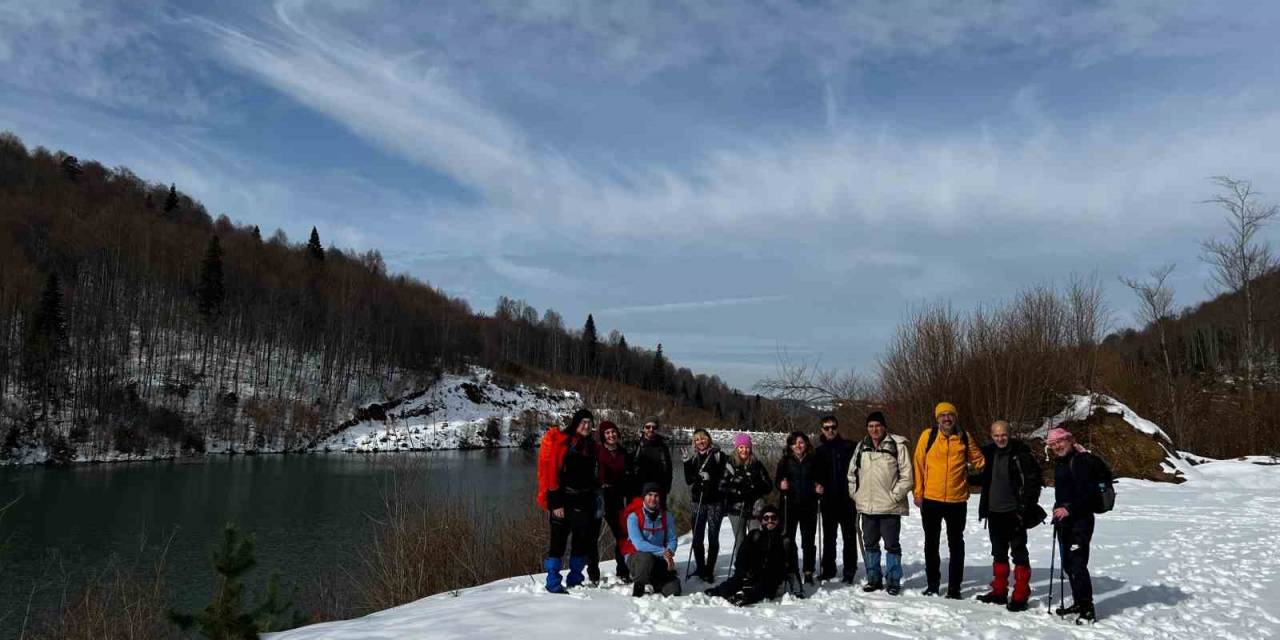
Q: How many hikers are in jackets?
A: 13